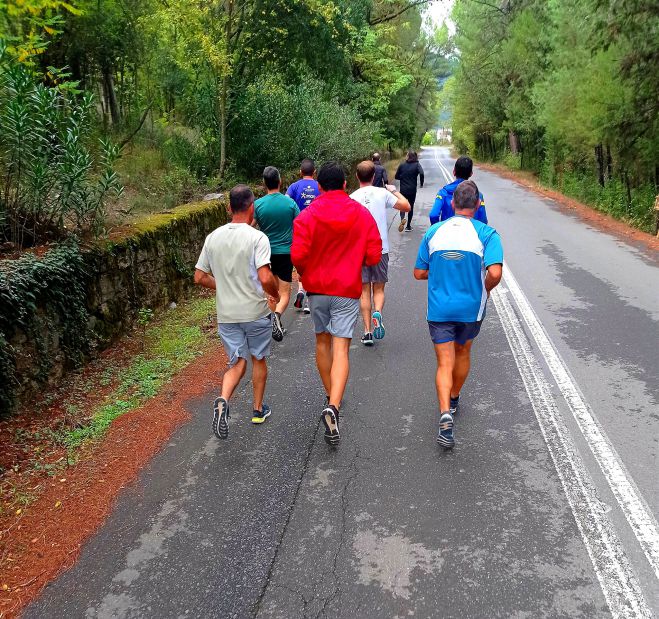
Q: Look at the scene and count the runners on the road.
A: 9